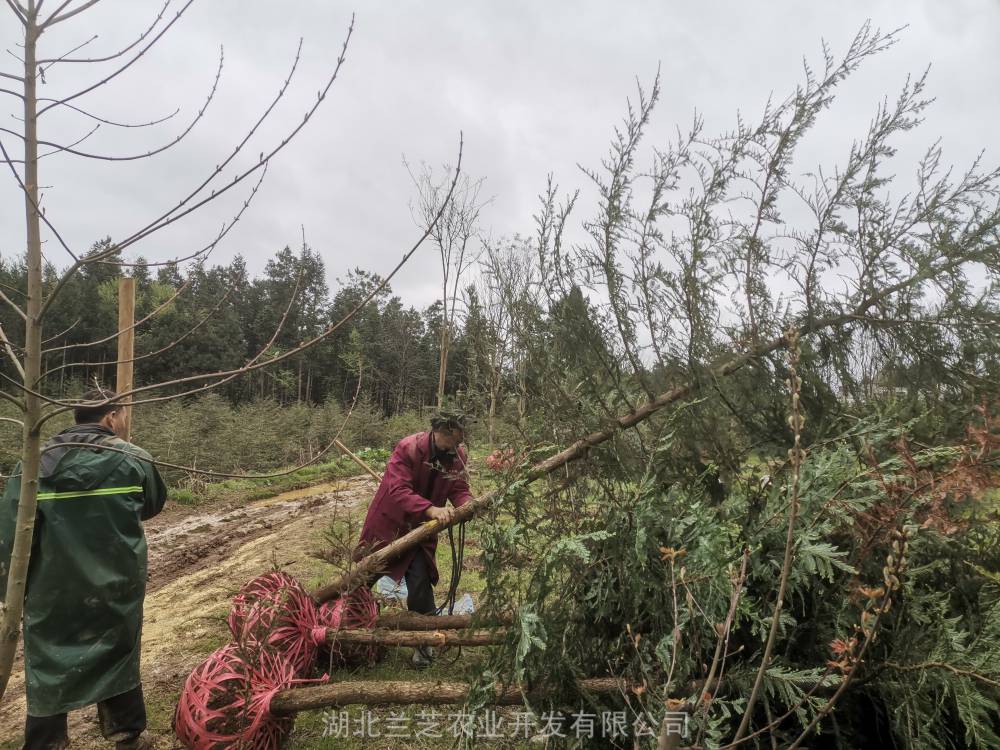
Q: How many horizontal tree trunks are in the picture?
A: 3